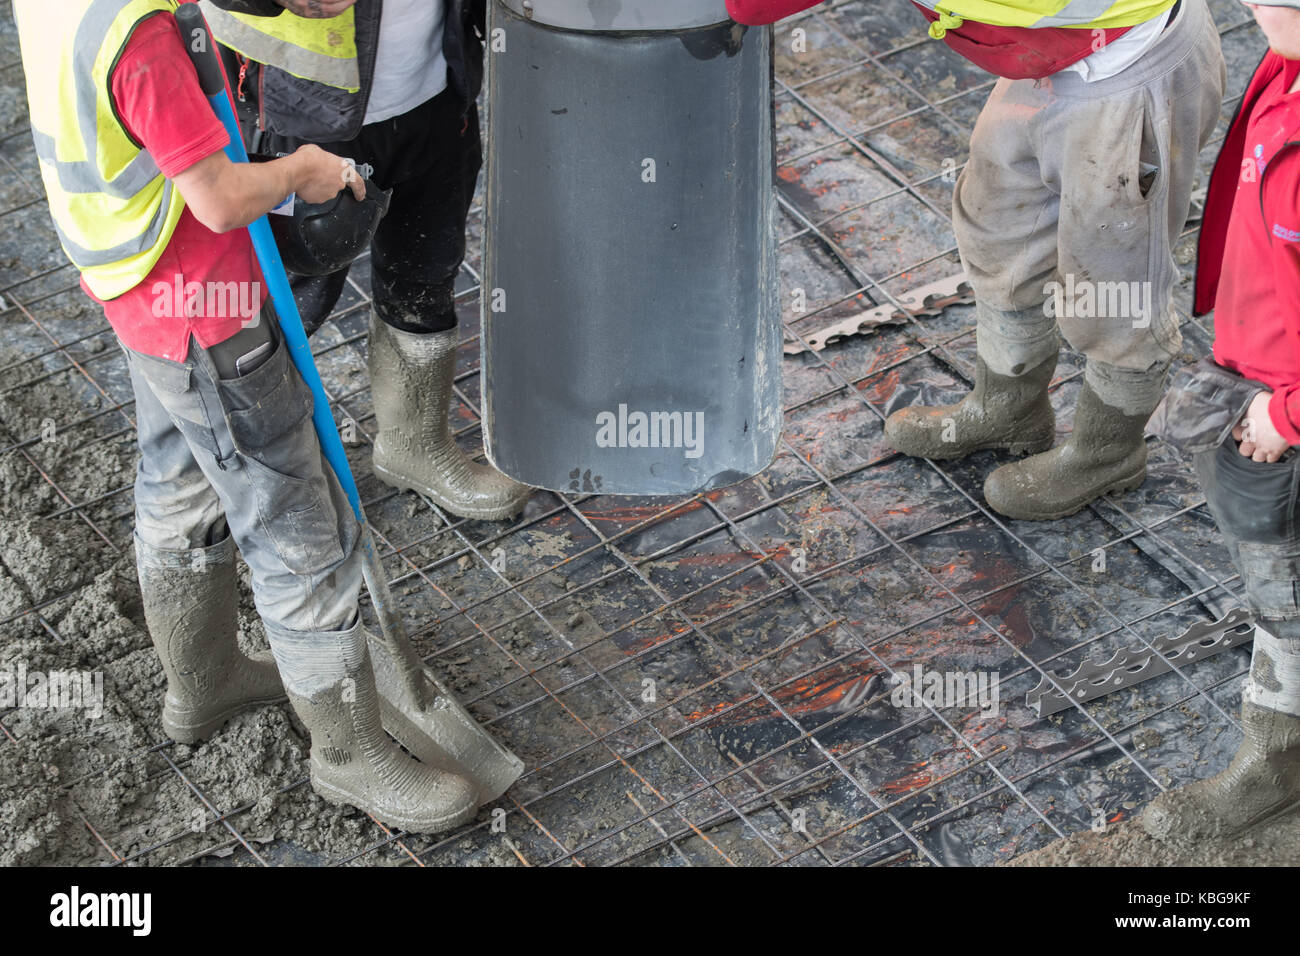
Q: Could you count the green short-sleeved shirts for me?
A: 0